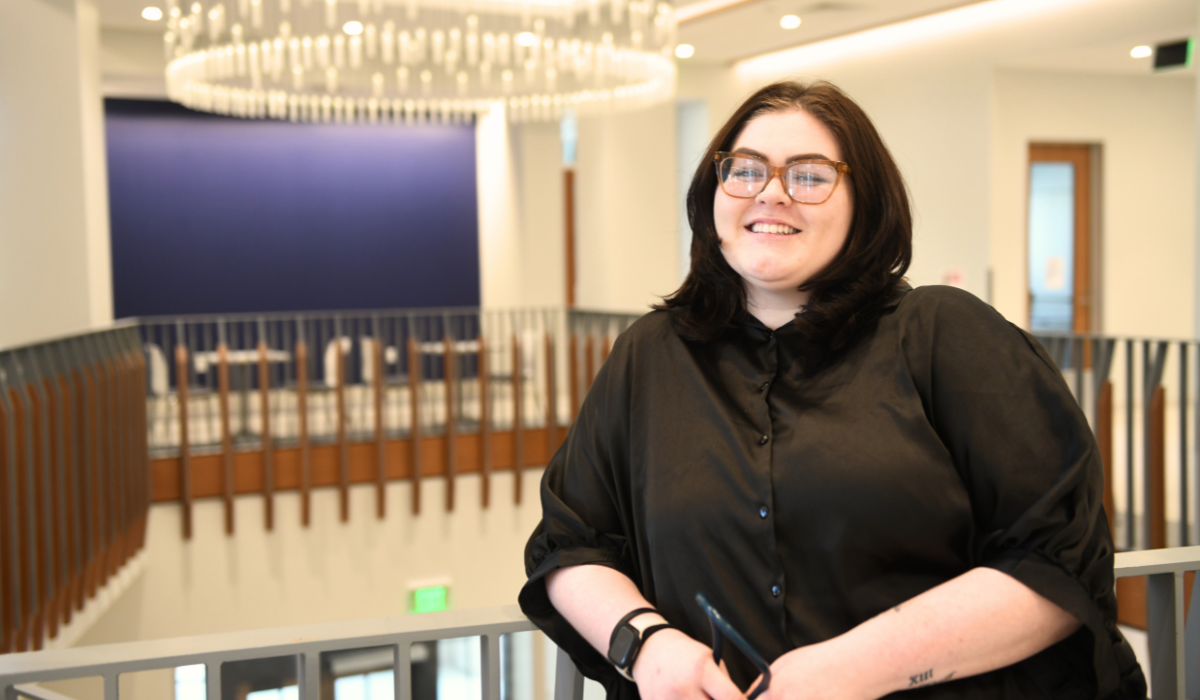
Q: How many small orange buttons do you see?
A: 0